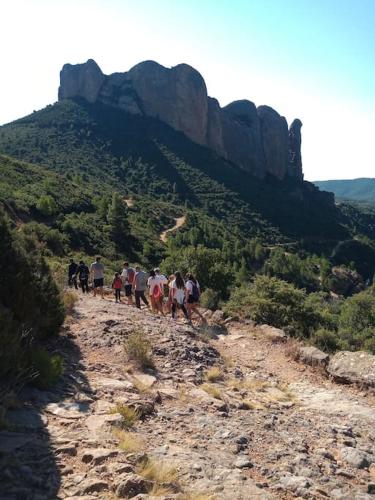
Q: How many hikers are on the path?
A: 11